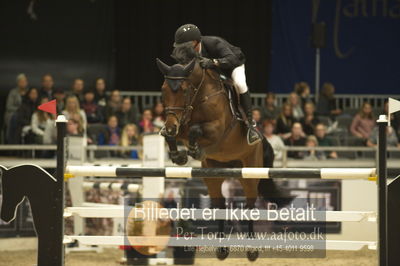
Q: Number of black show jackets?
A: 1